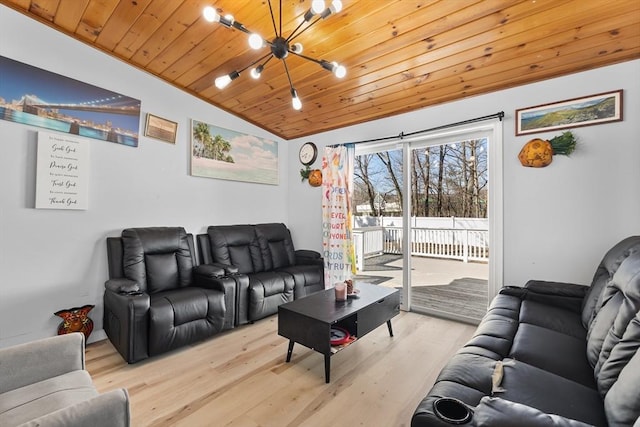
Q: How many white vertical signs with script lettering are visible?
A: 1